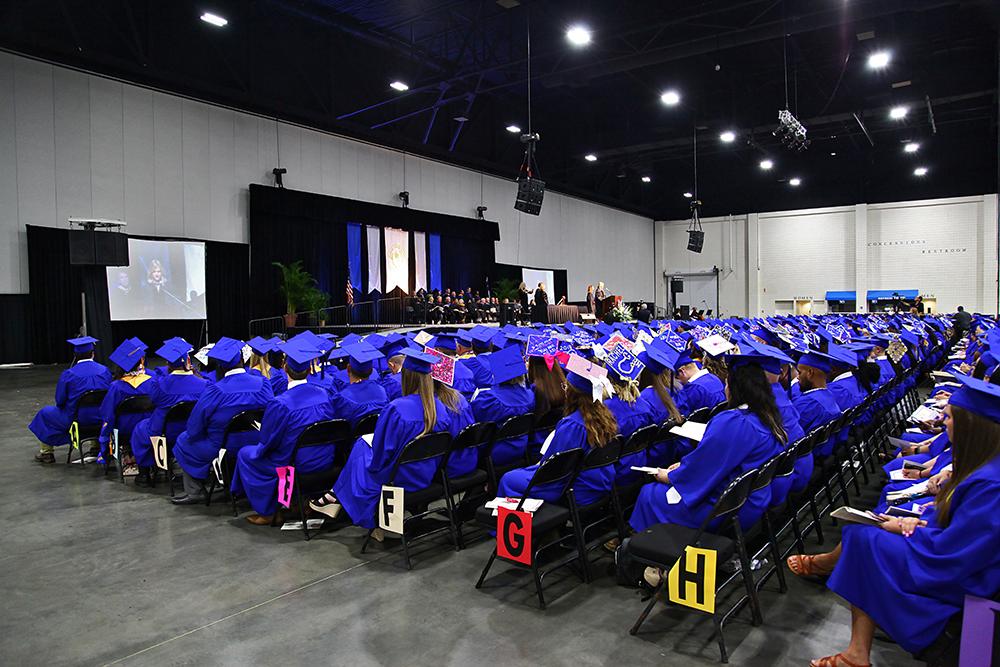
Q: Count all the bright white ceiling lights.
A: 15